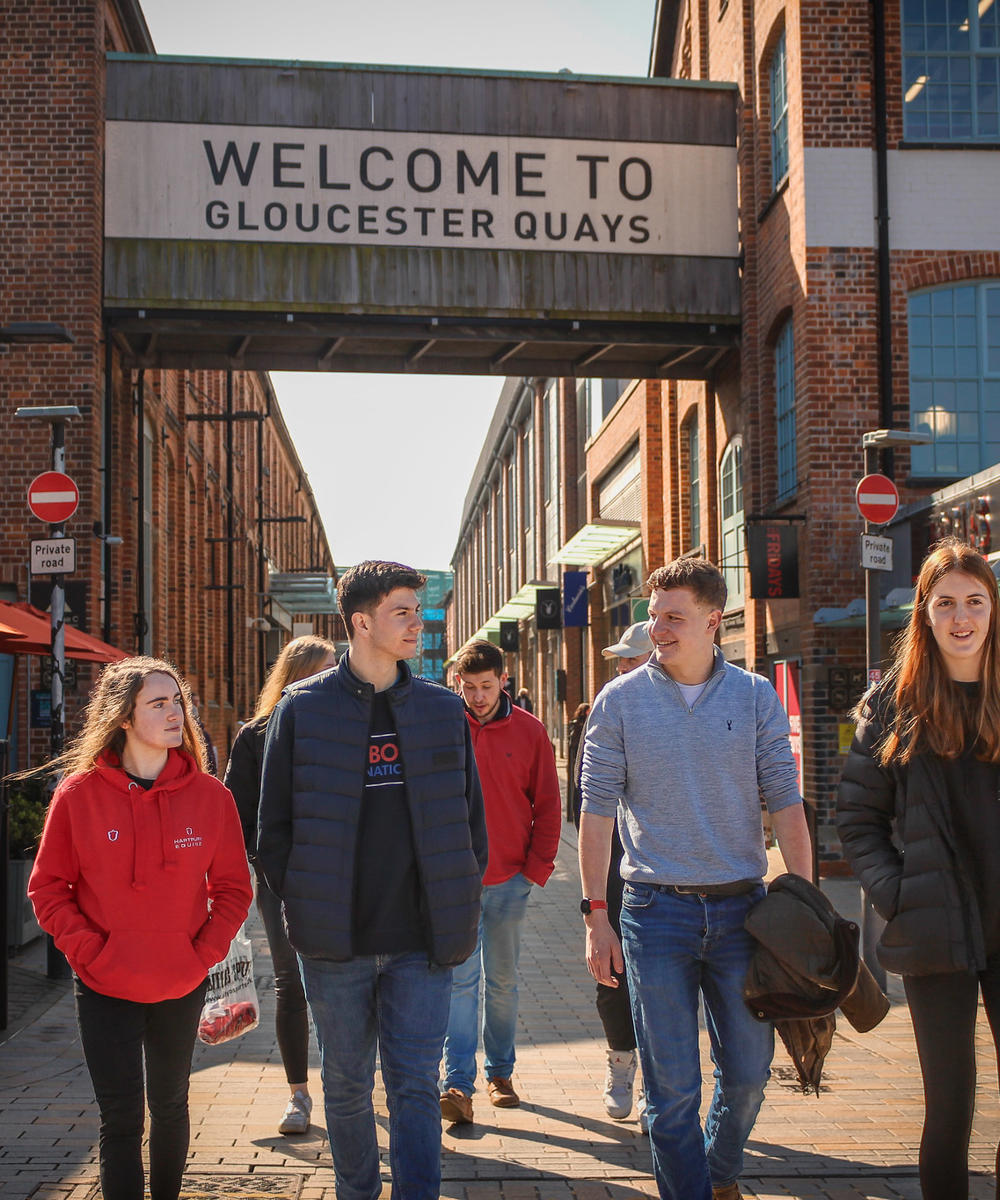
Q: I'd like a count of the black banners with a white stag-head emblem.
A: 2